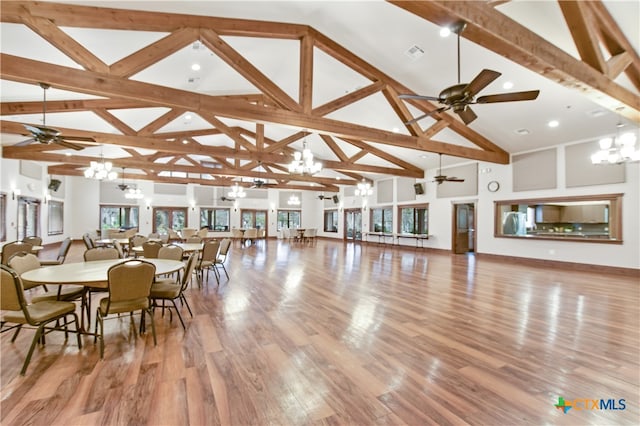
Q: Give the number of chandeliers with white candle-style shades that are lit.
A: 7